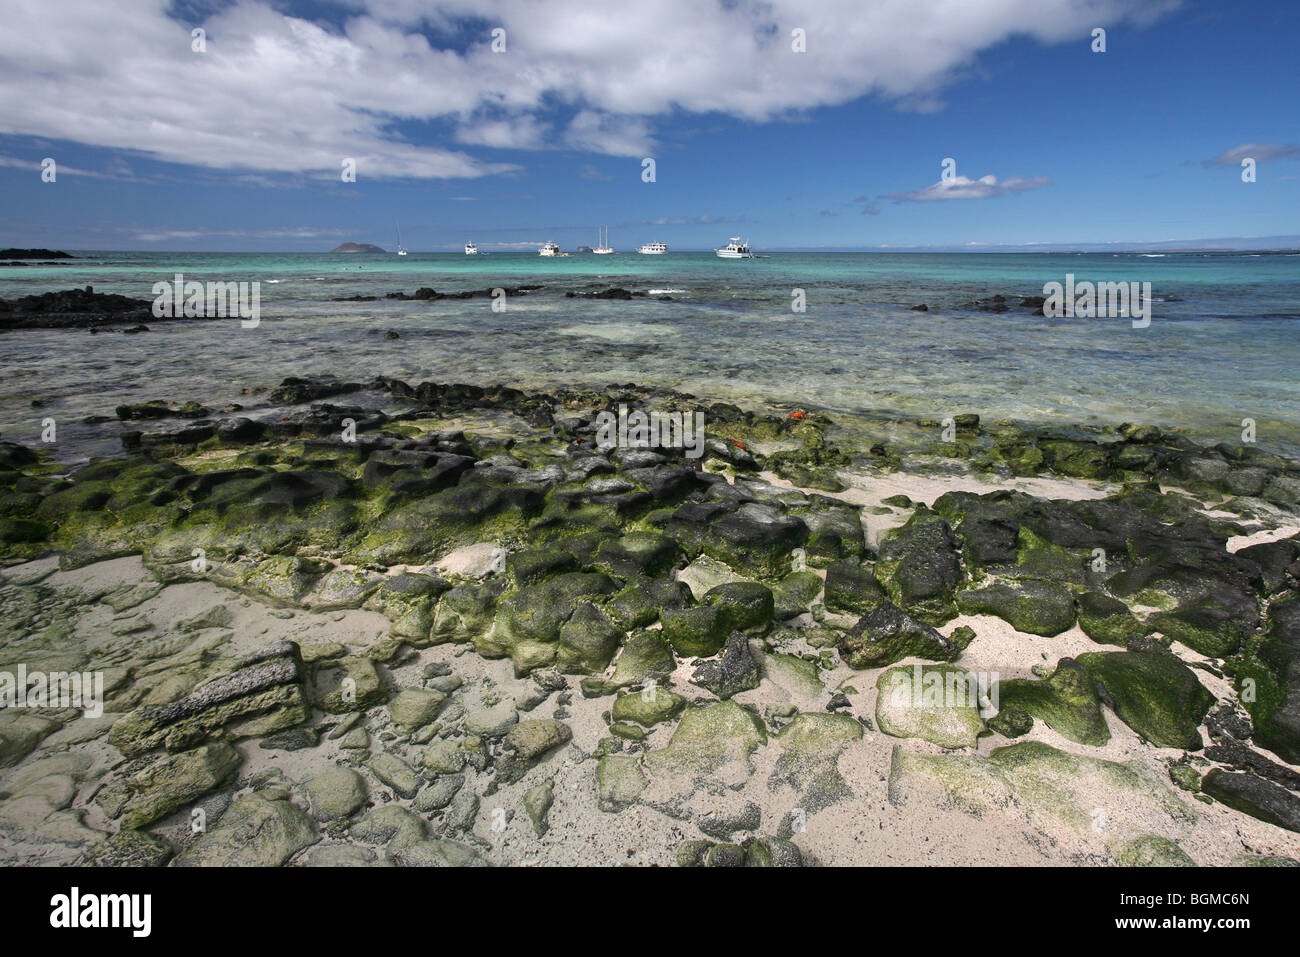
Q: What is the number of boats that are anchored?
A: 6